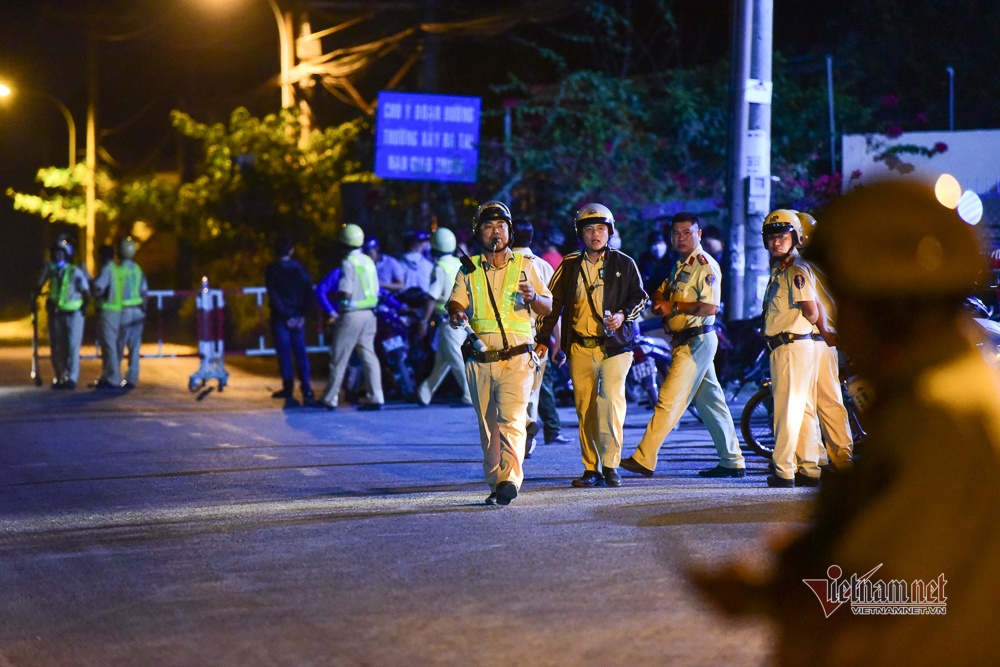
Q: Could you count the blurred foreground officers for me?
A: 1